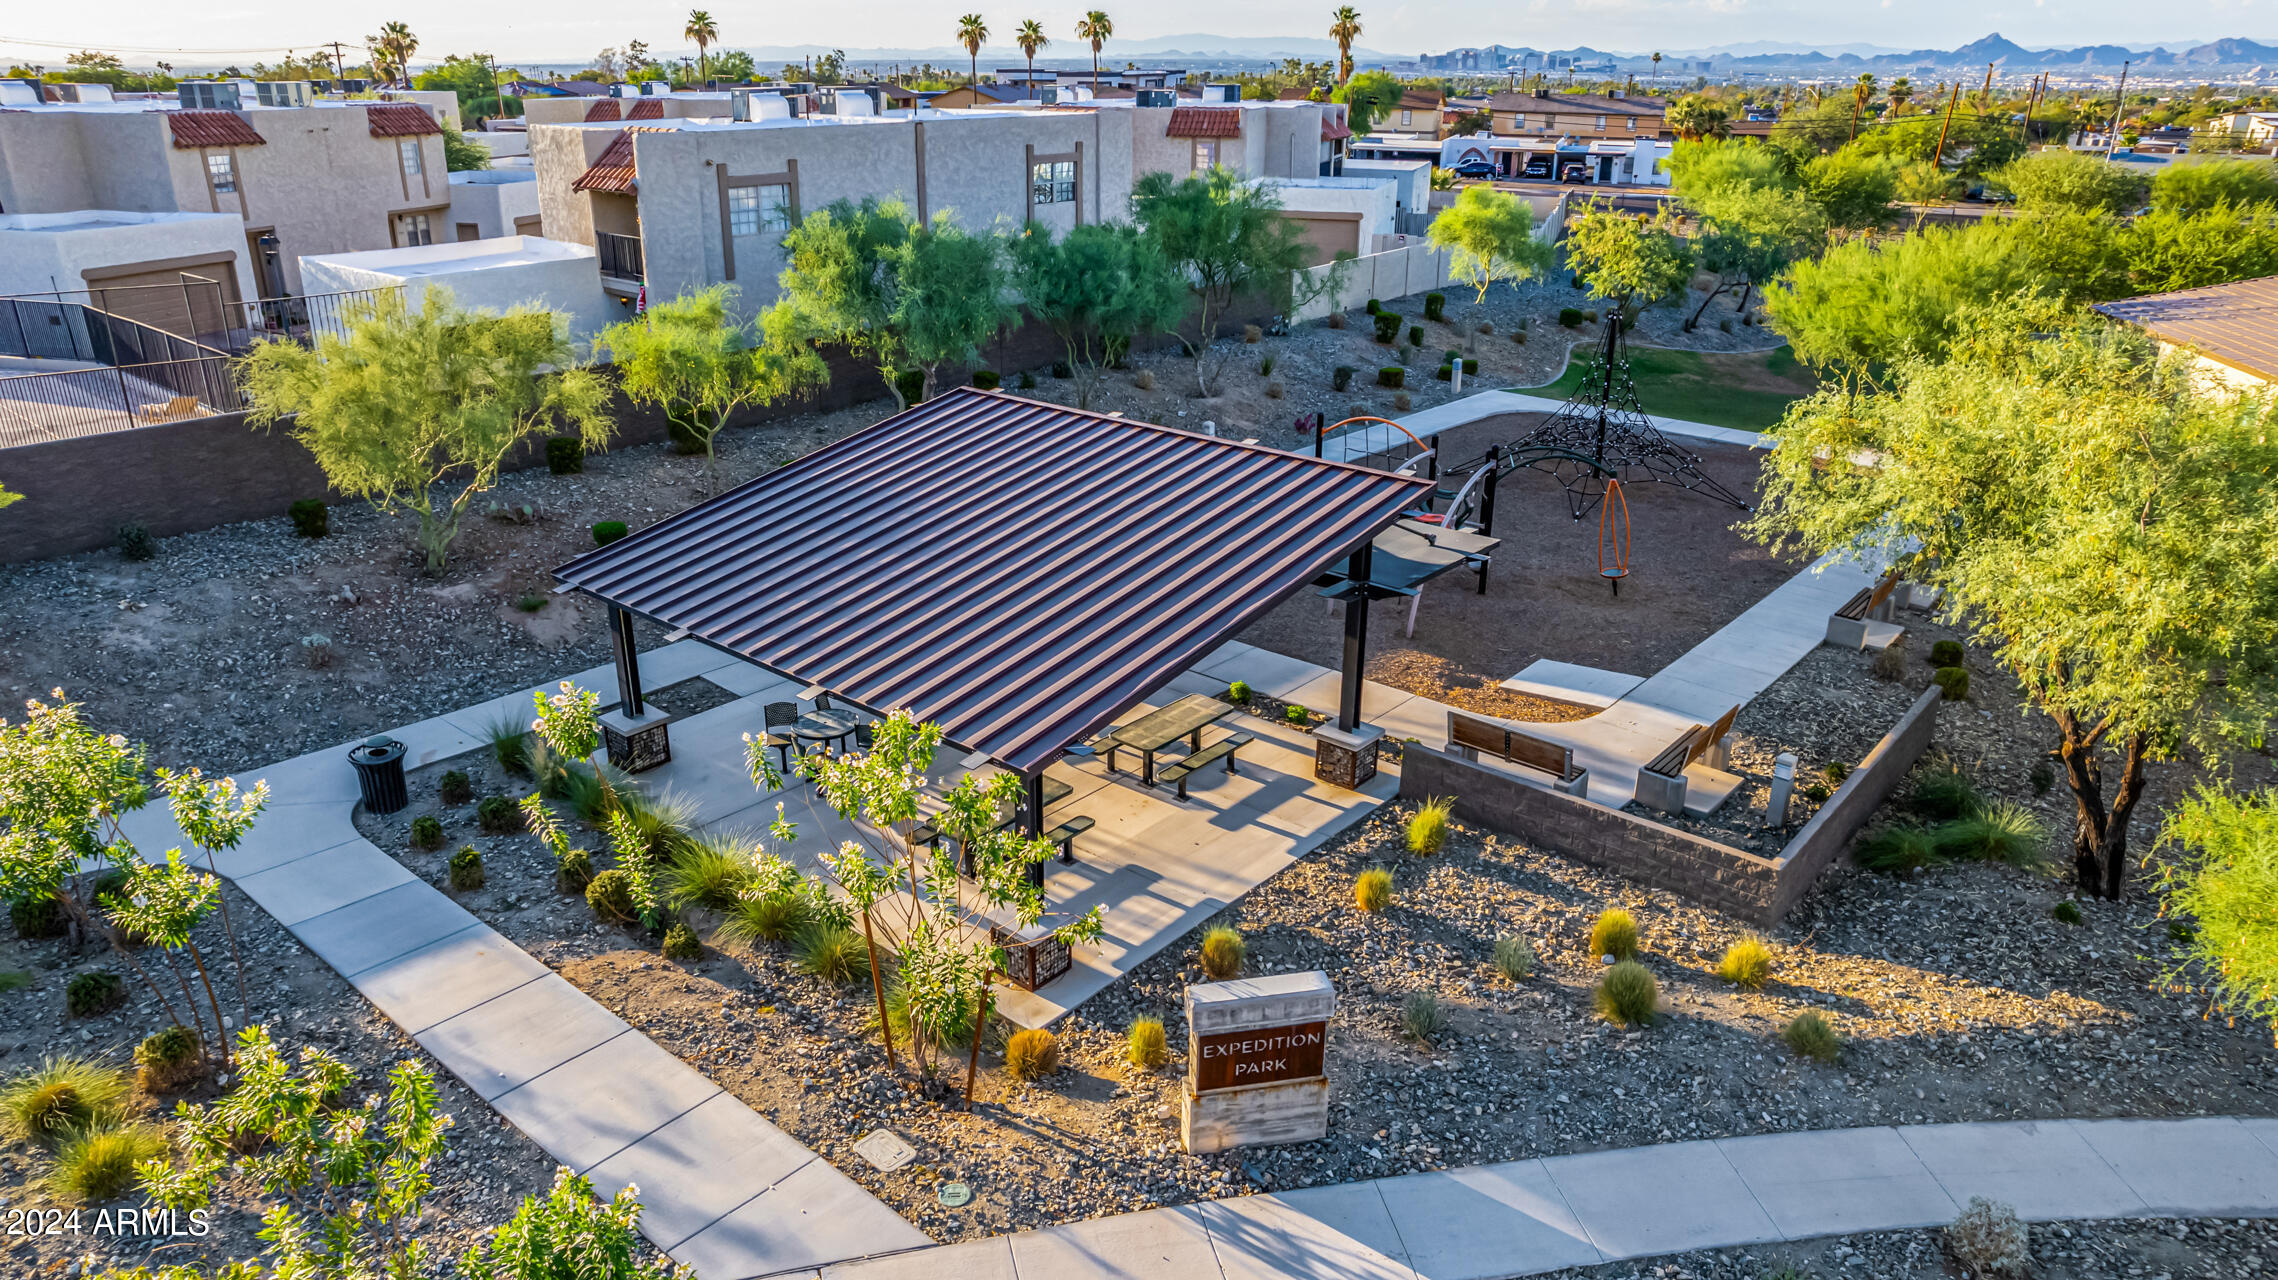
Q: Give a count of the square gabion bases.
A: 3